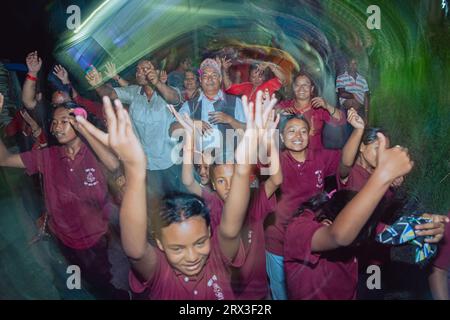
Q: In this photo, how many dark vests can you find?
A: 1